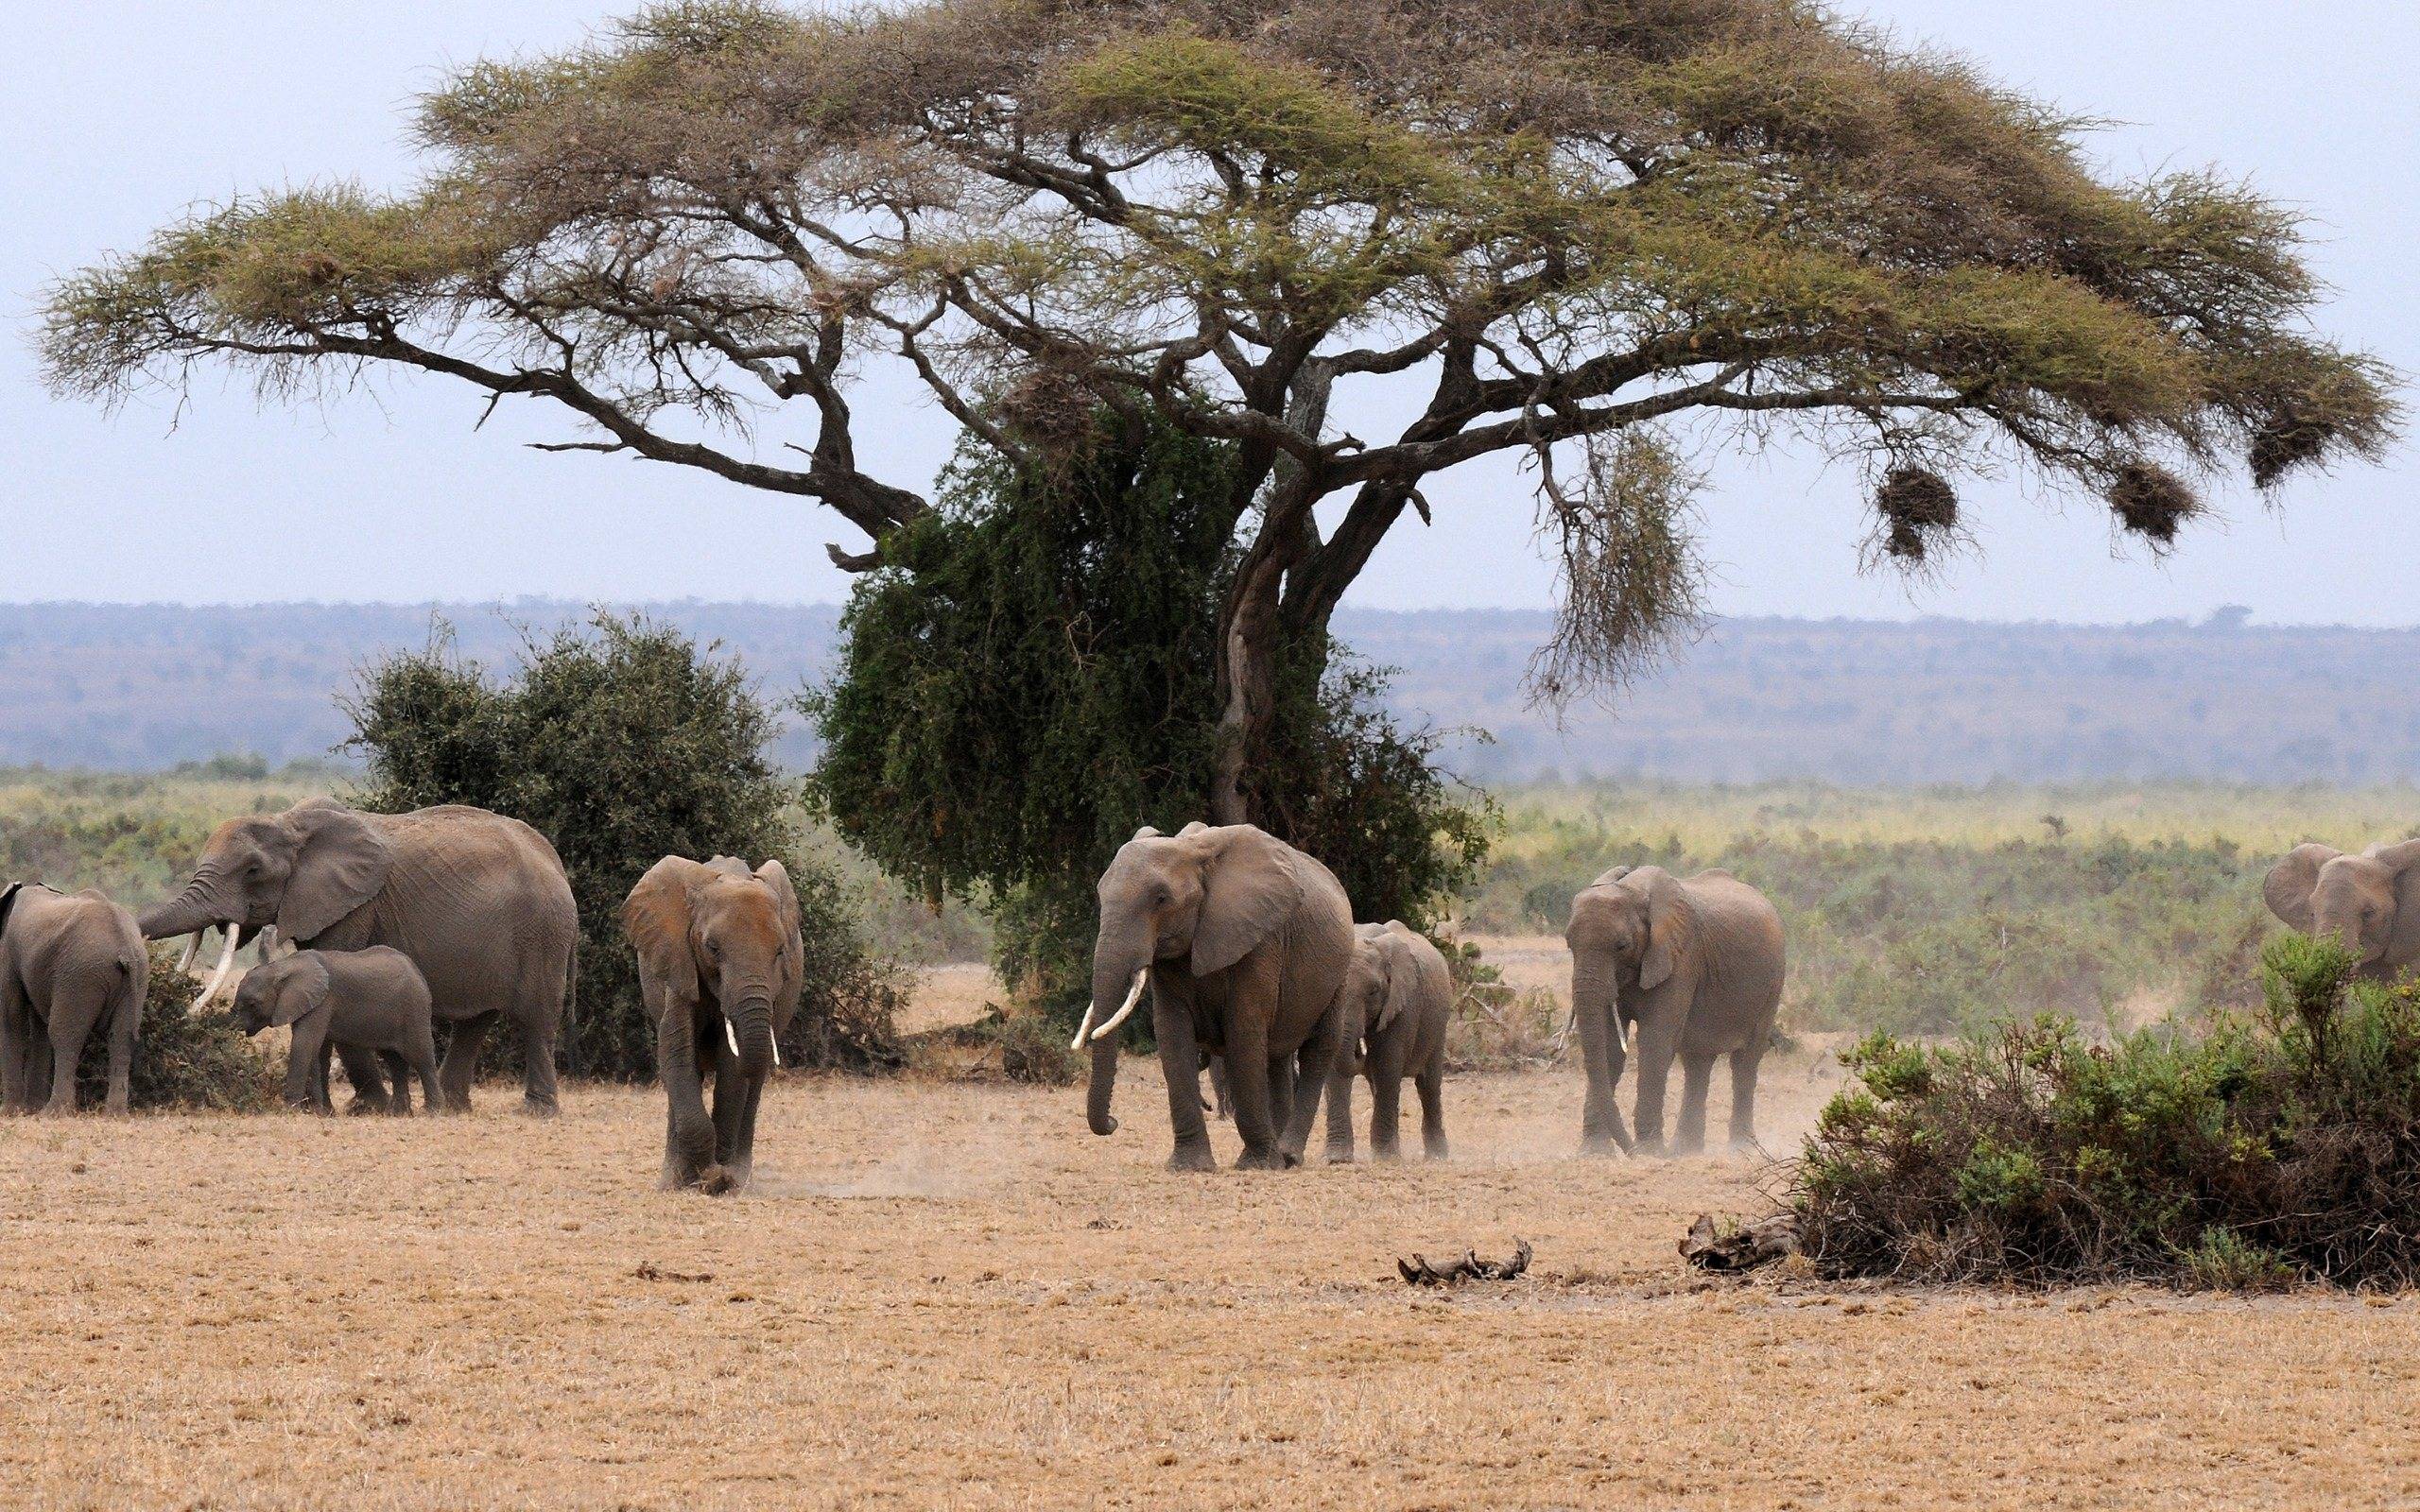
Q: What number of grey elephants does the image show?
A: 8